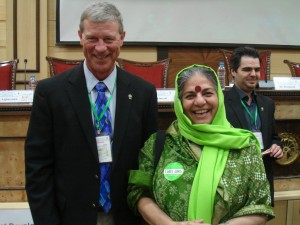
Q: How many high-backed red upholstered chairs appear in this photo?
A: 5